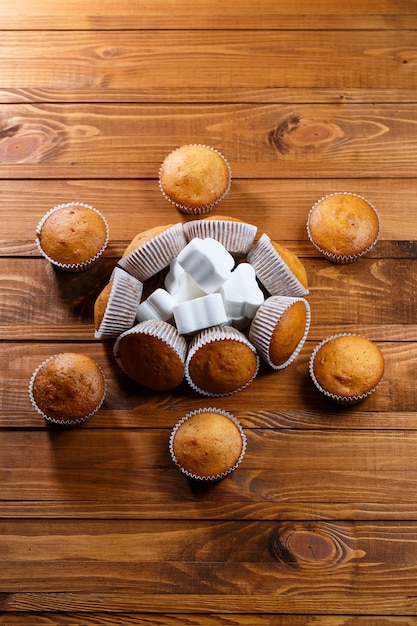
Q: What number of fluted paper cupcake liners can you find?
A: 13